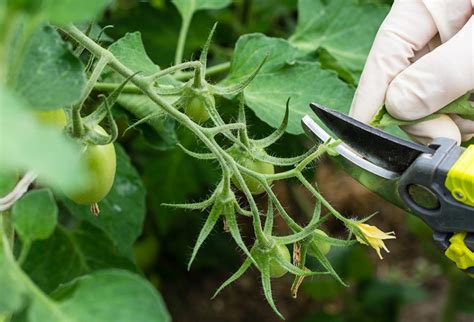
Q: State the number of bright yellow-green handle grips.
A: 2